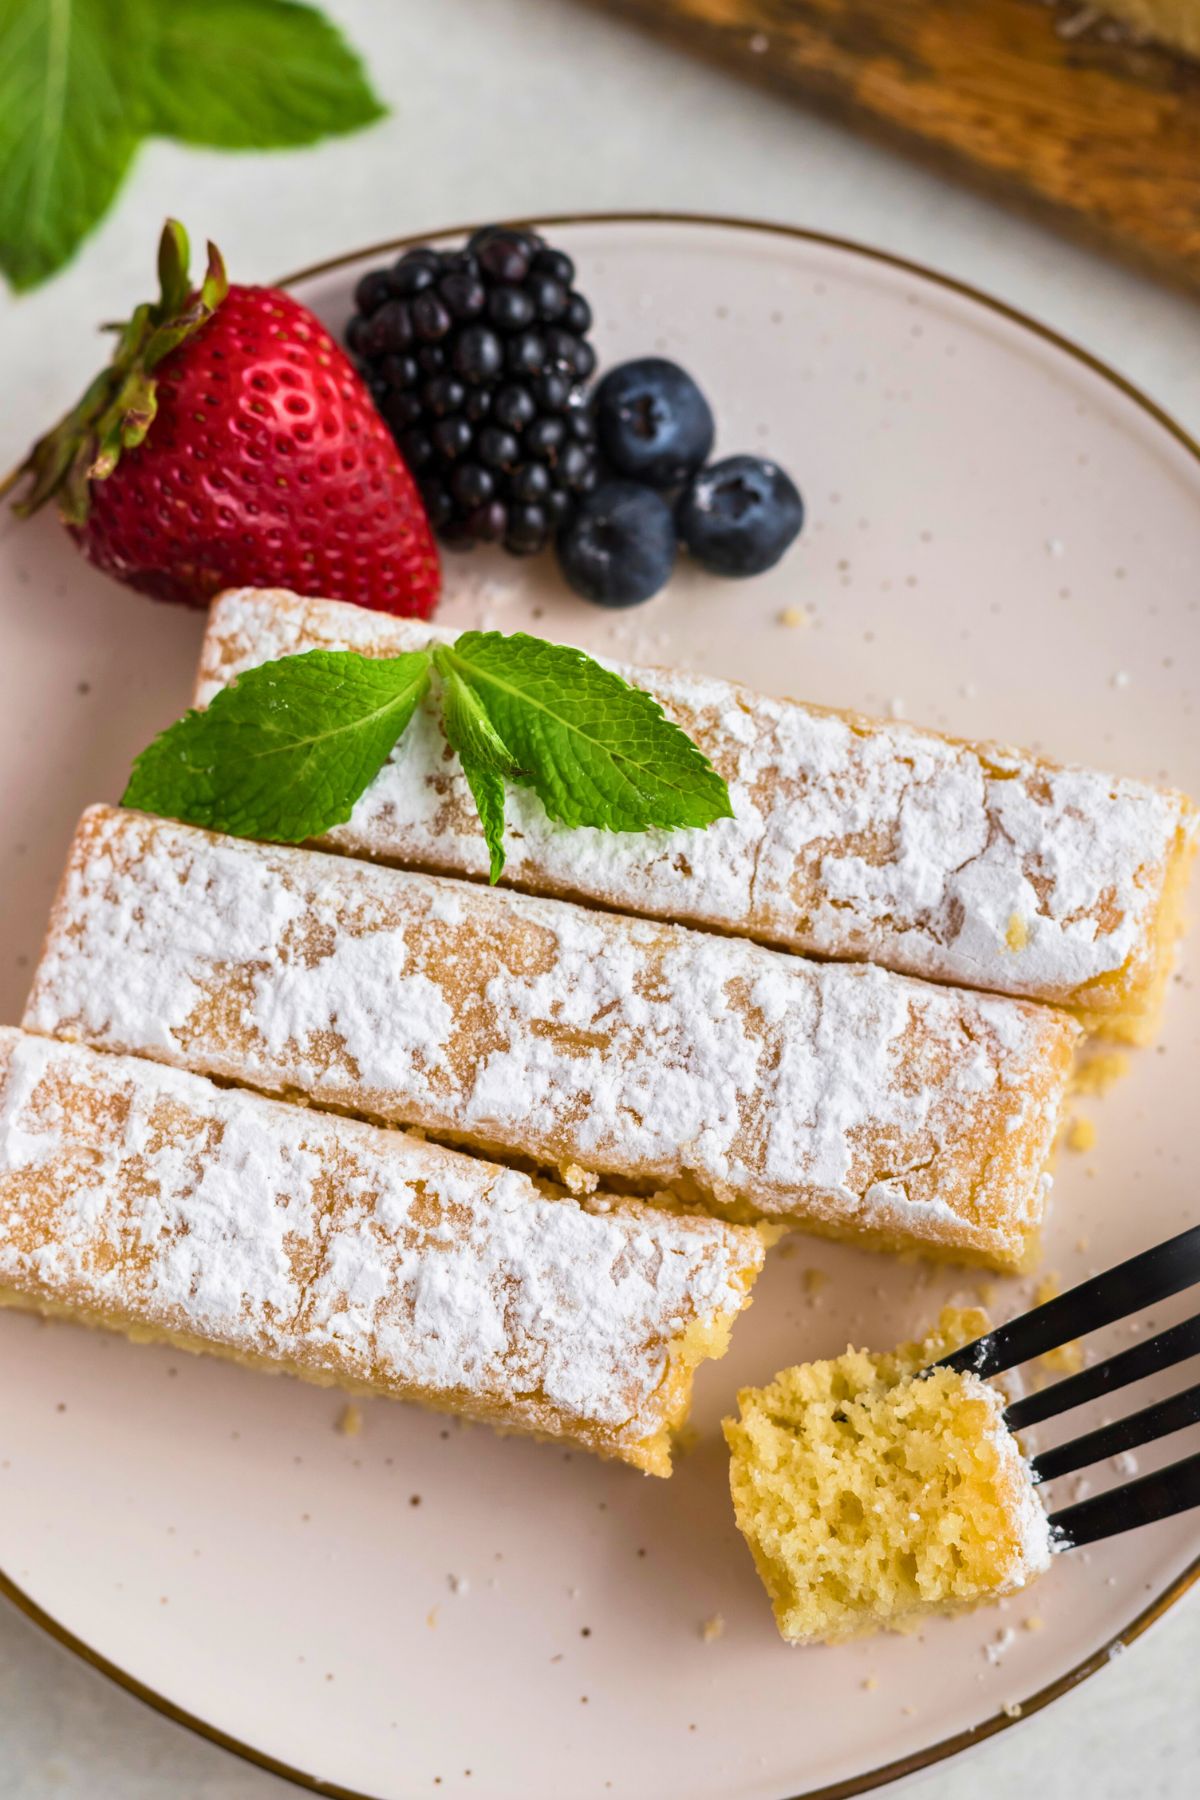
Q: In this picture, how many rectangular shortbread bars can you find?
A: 3